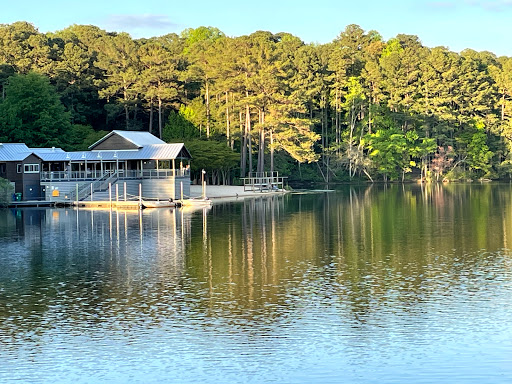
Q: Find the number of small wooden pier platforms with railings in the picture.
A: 1